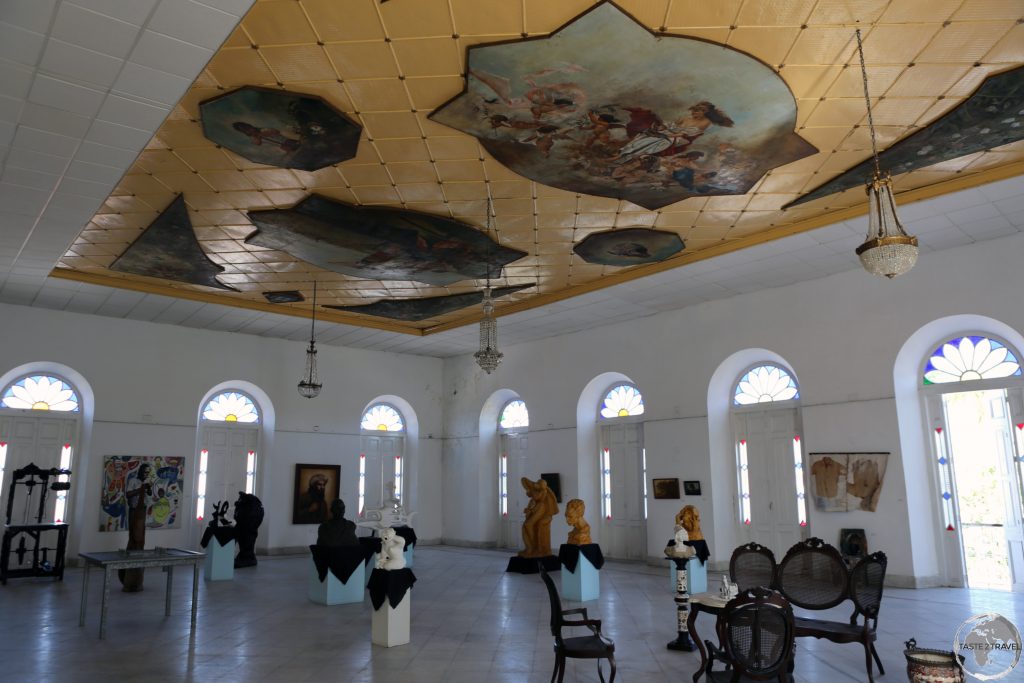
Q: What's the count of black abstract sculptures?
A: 2